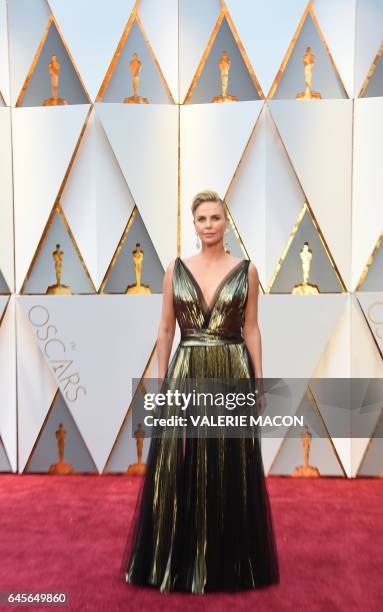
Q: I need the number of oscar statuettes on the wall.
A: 10